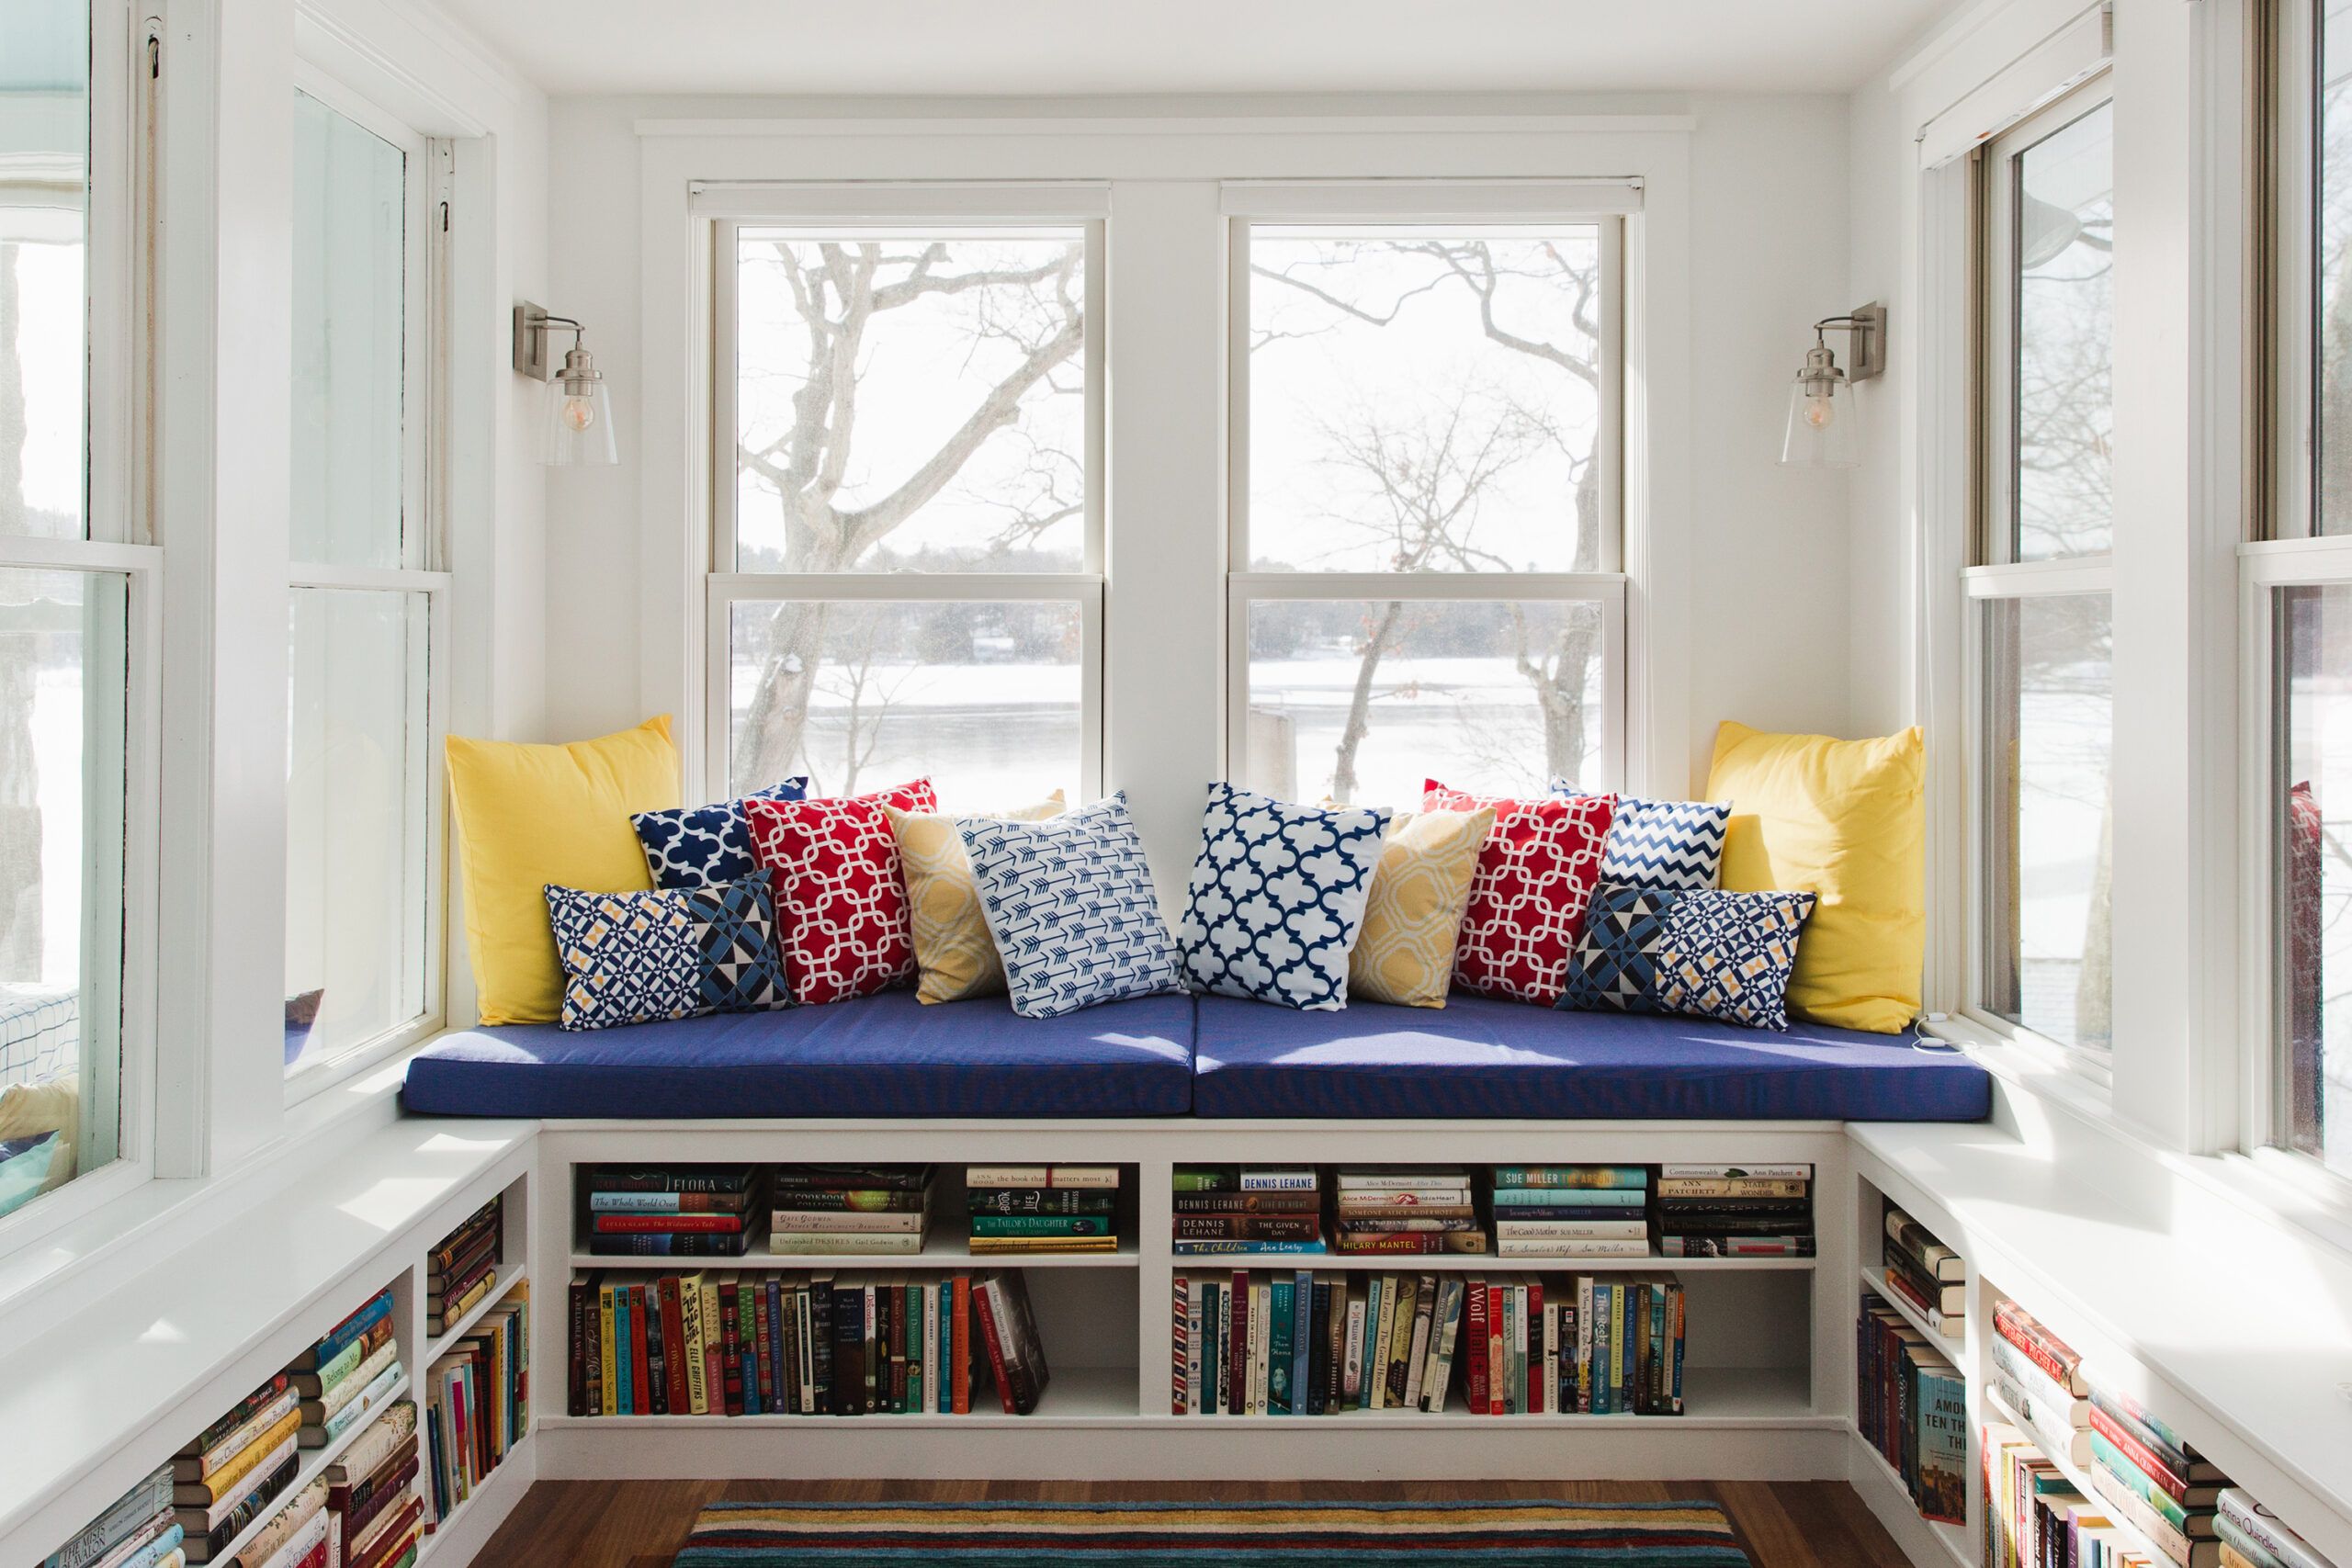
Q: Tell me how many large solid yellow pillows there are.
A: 2